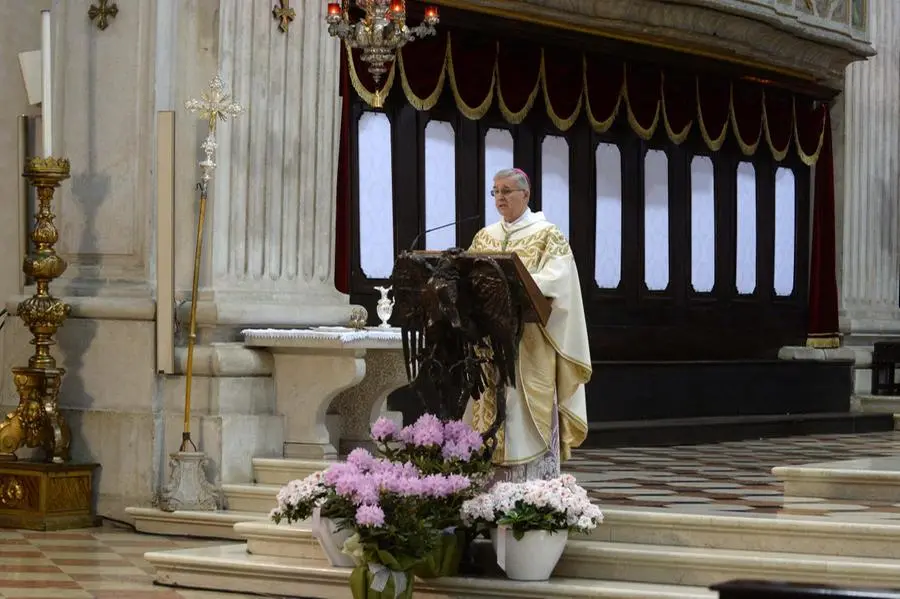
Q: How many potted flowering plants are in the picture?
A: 4